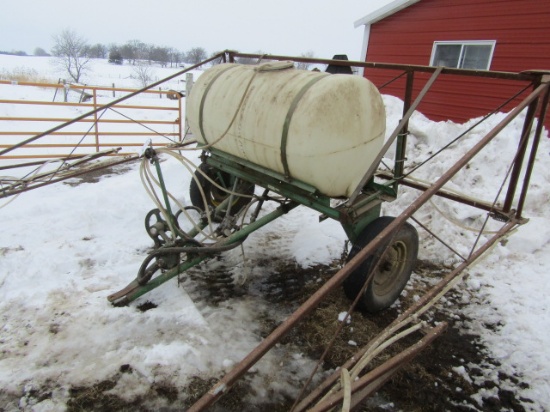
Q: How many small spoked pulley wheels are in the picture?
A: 1